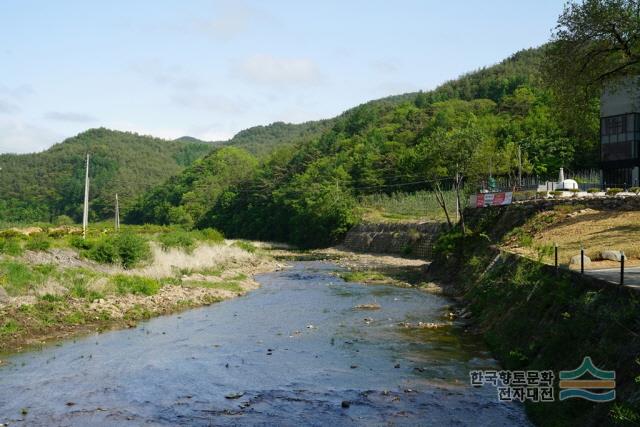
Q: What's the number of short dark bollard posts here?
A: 3